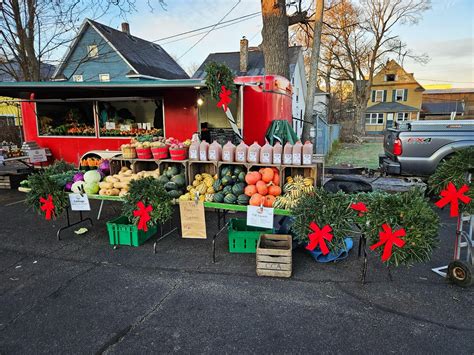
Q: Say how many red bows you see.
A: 7